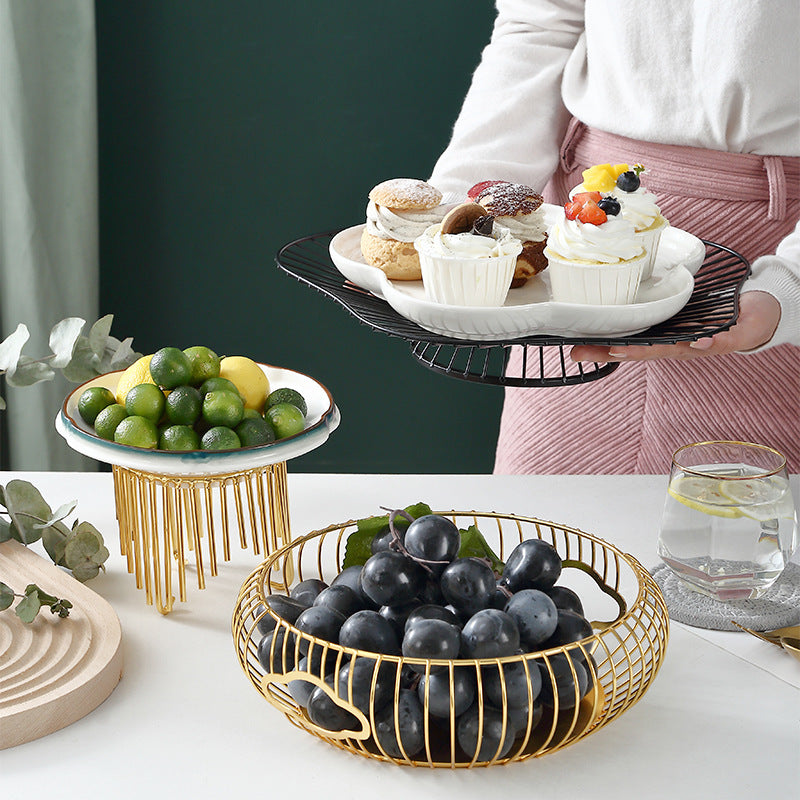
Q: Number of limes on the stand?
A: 15